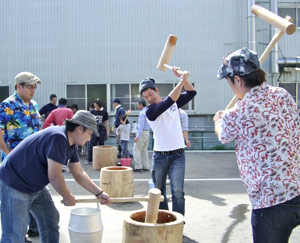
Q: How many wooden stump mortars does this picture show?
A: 3